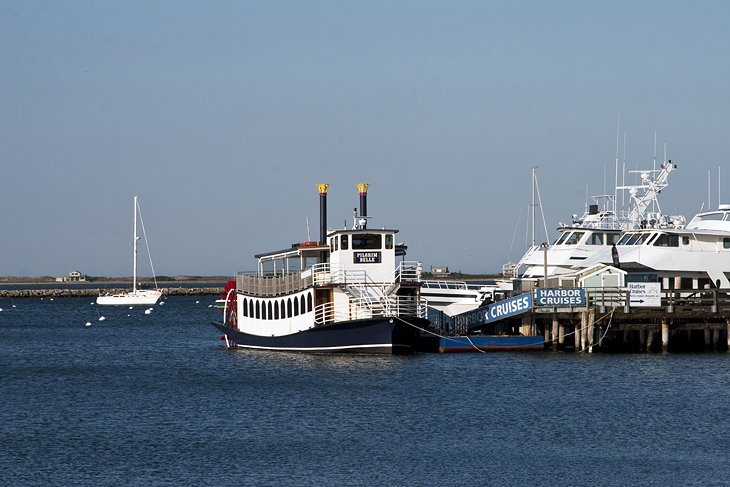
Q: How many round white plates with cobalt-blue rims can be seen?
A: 0